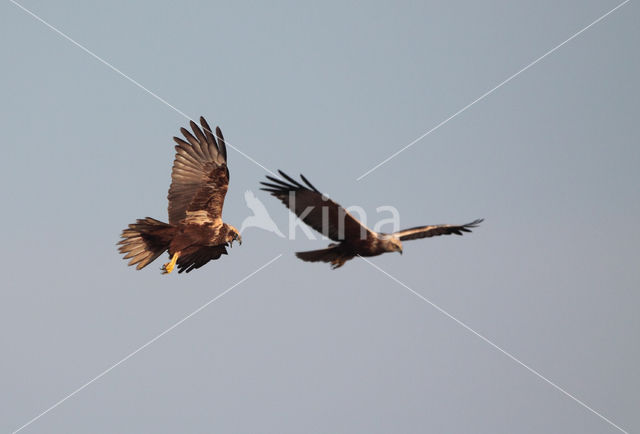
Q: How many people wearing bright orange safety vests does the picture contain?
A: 0